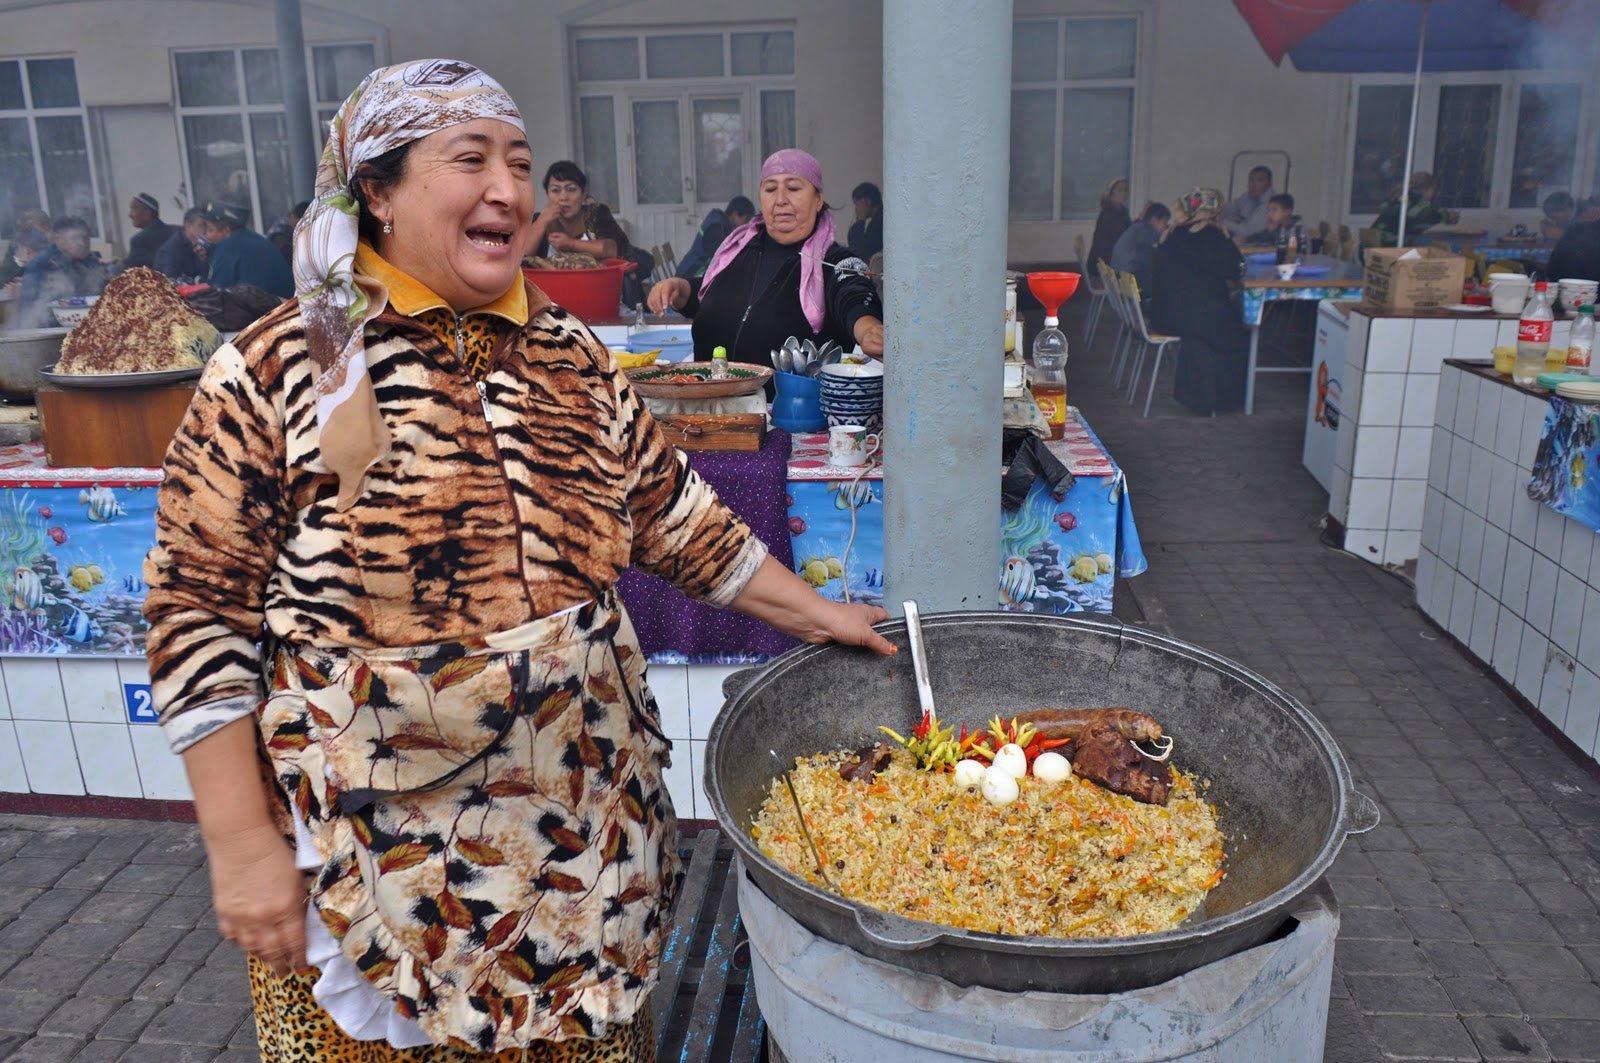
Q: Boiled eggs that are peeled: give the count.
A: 4